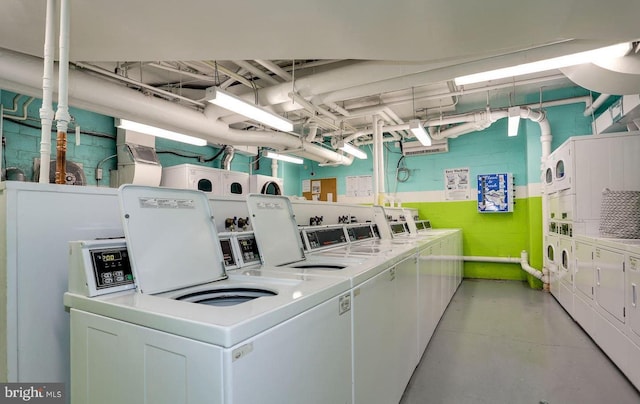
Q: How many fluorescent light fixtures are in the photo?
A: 7